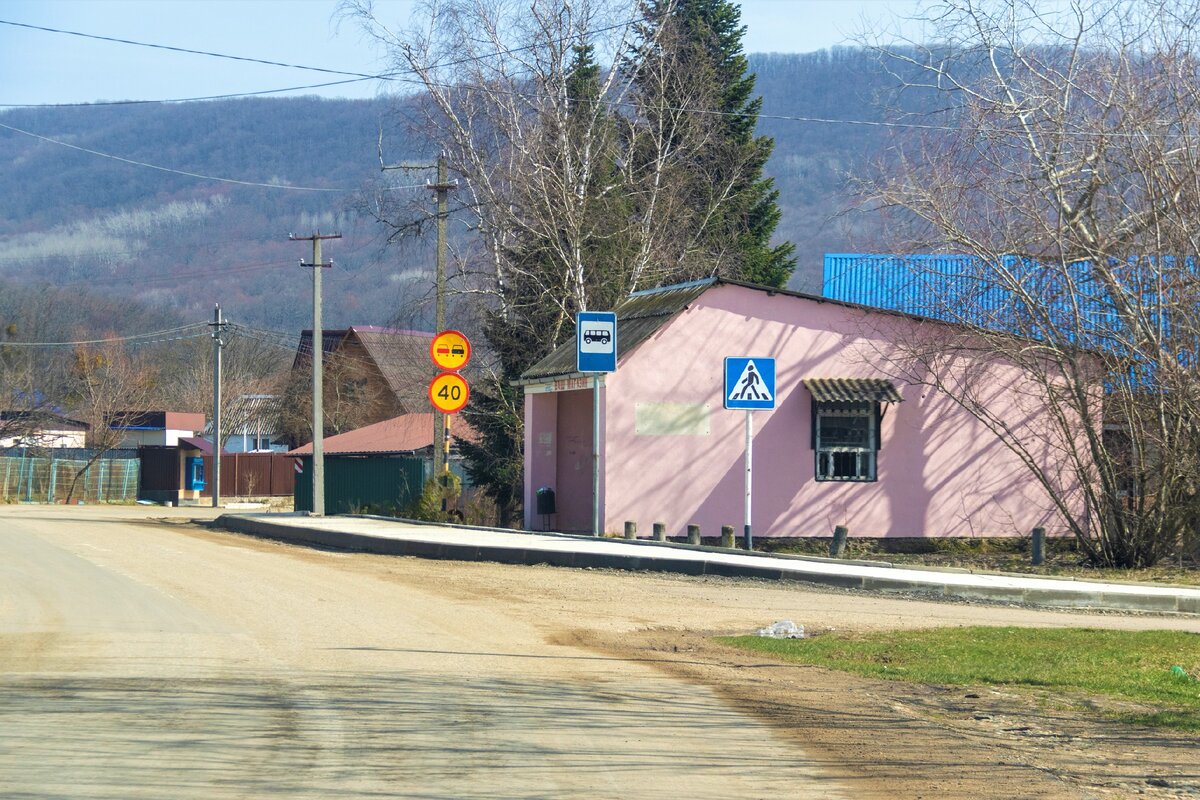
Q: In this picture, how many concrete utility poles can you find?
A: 3